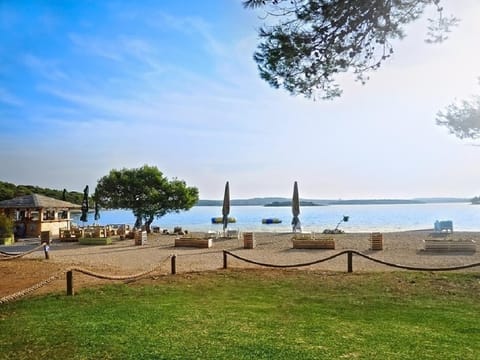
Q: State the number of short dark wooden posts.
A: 5